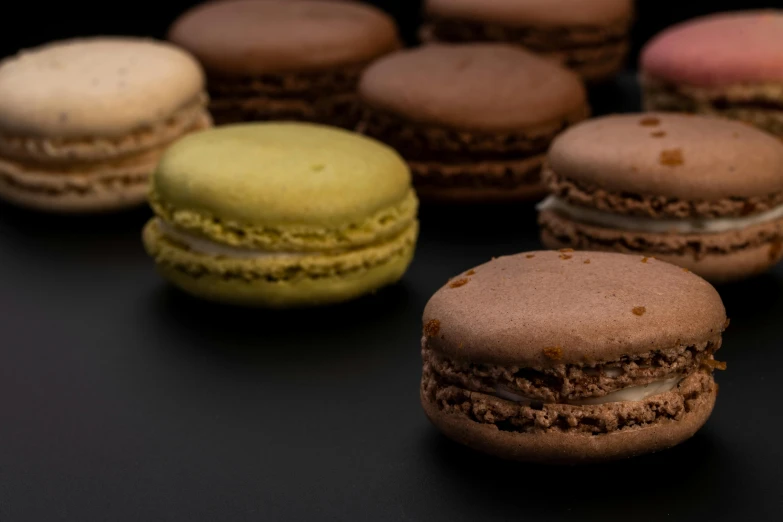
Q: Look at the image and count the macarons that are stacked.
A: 0